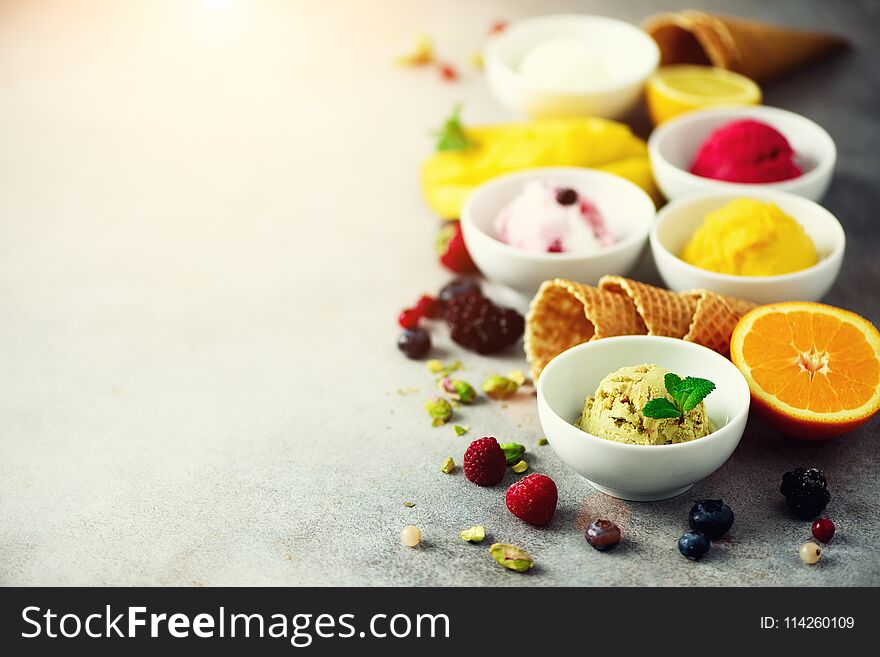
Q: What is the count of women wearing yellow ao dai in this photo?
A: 0